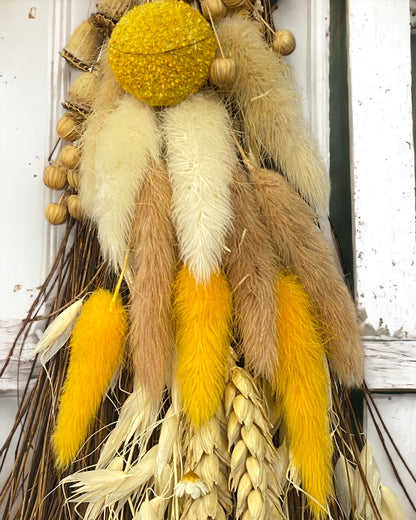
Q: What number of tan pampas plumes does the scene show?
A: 3